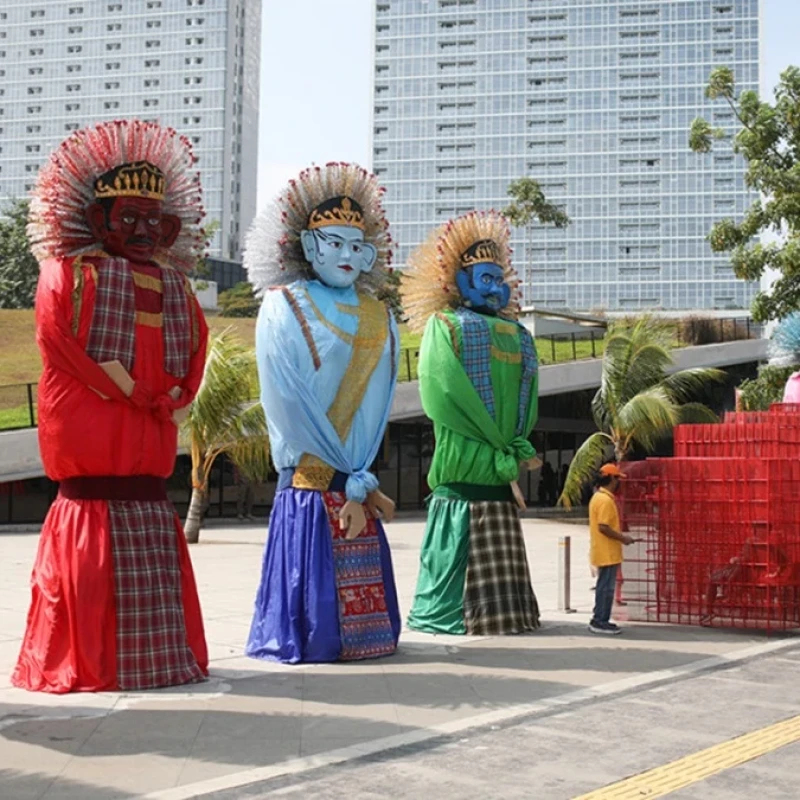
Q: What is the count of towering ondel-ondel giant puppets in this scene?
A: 3